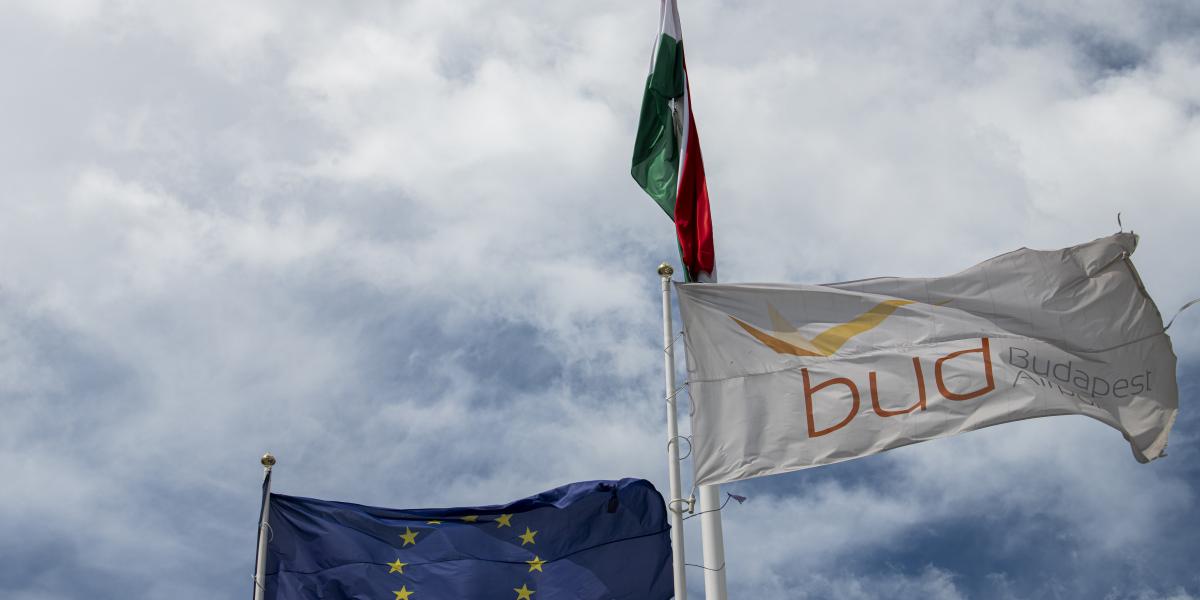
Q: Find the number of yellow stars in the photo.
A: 9